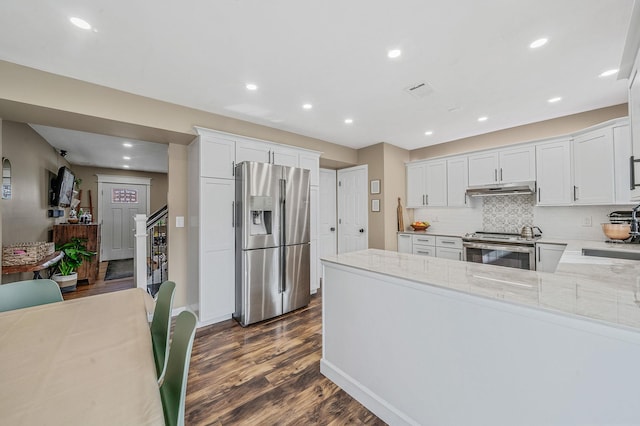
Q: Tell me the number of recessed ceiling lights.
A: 13